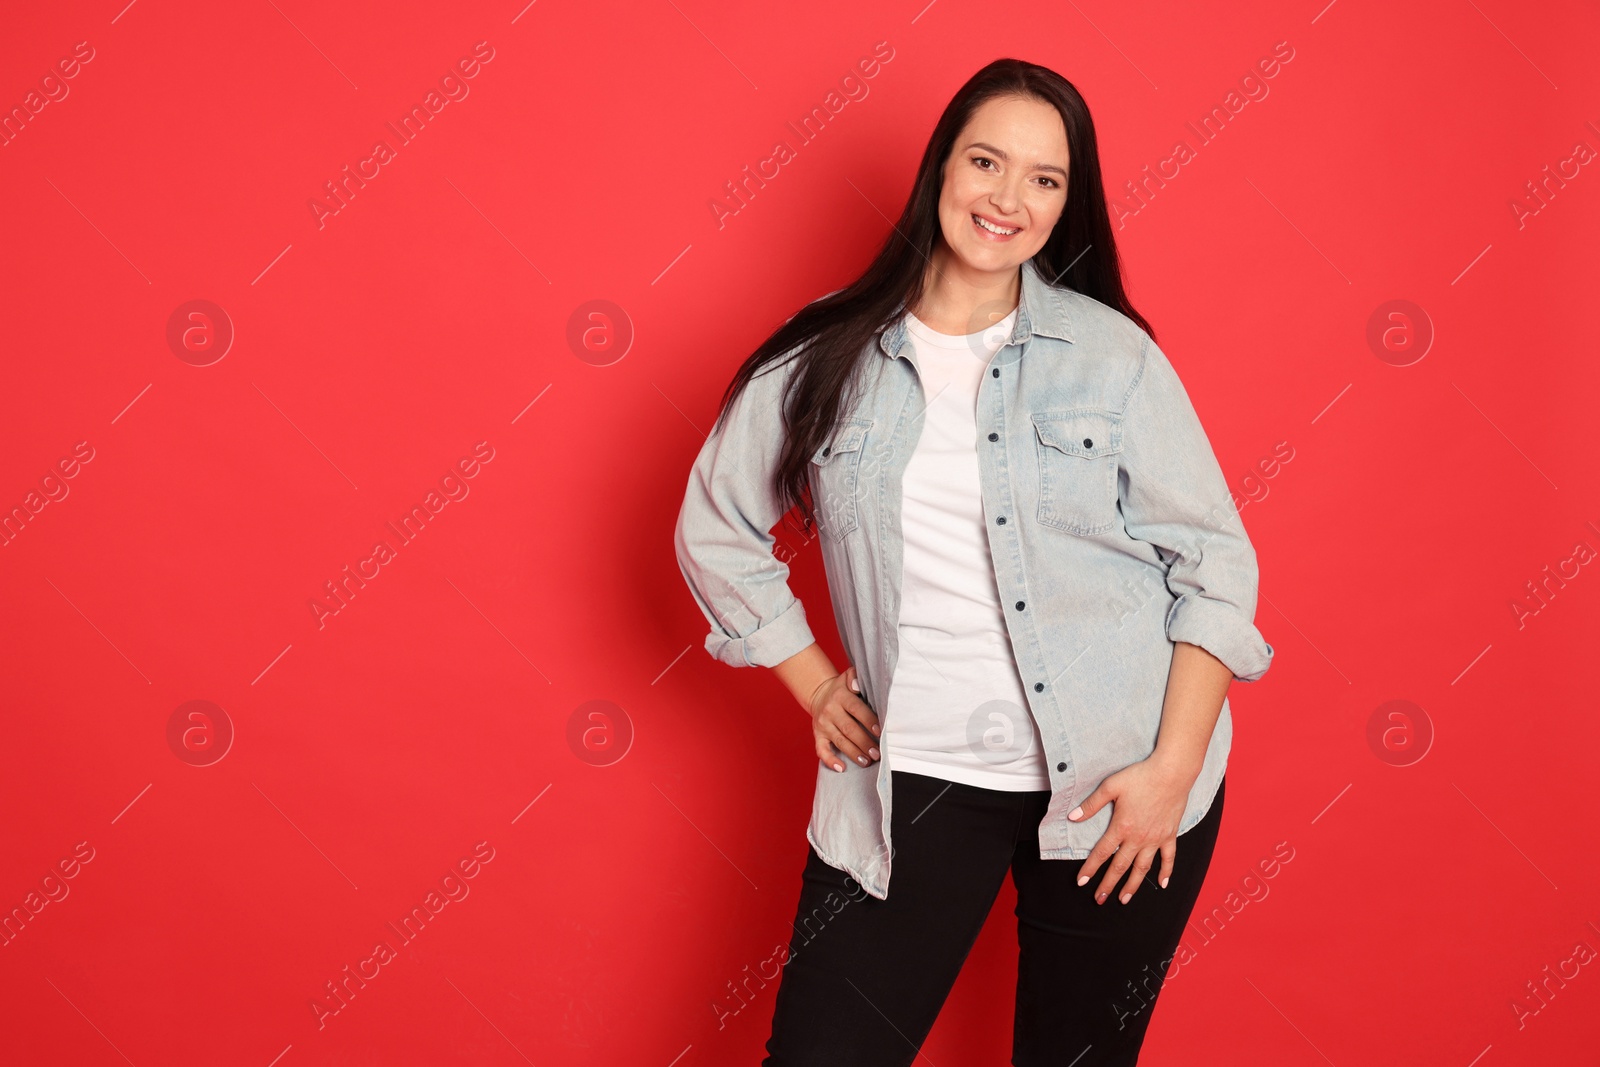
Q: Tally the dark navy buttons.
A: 8